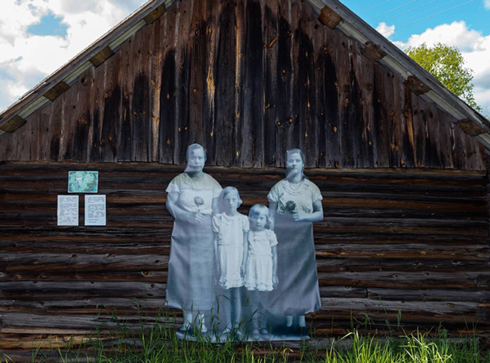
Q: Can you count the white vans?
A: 0